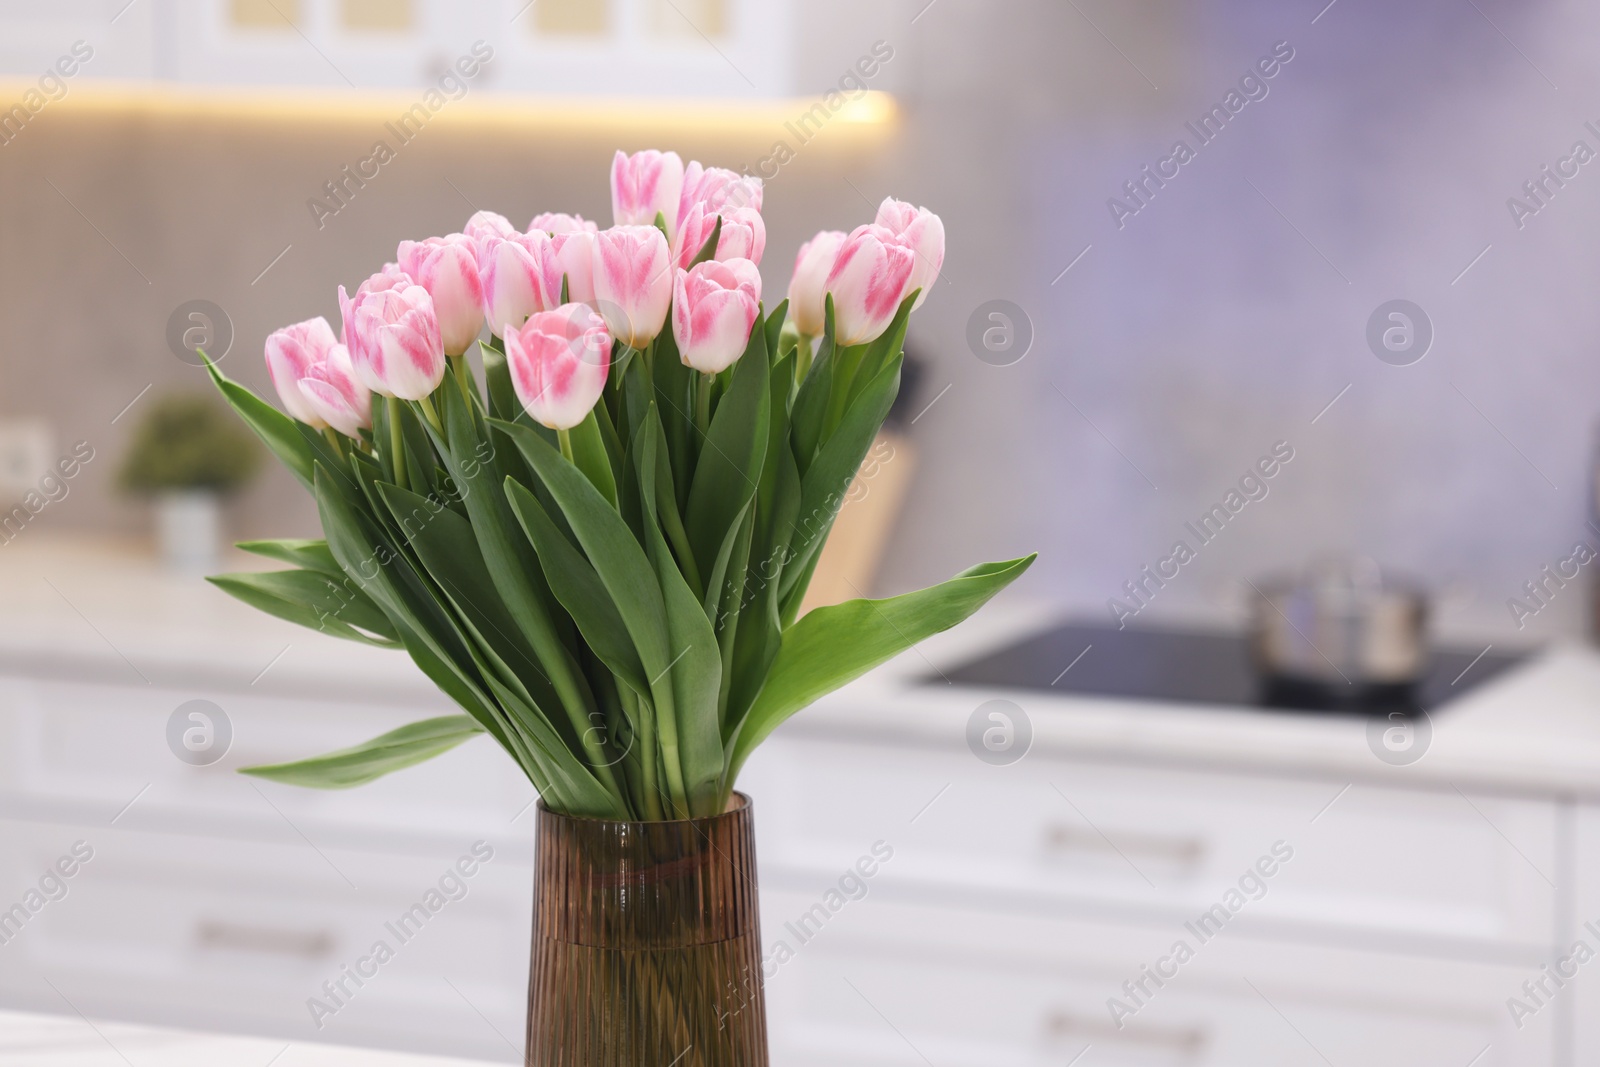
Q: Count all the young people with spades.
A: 0